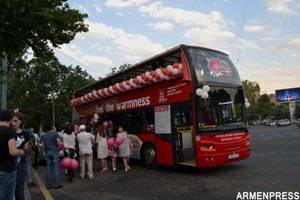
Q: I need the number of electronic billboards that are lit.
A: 1